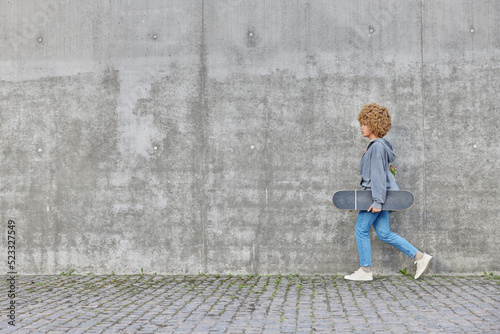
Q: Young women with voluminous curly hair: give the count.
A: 1